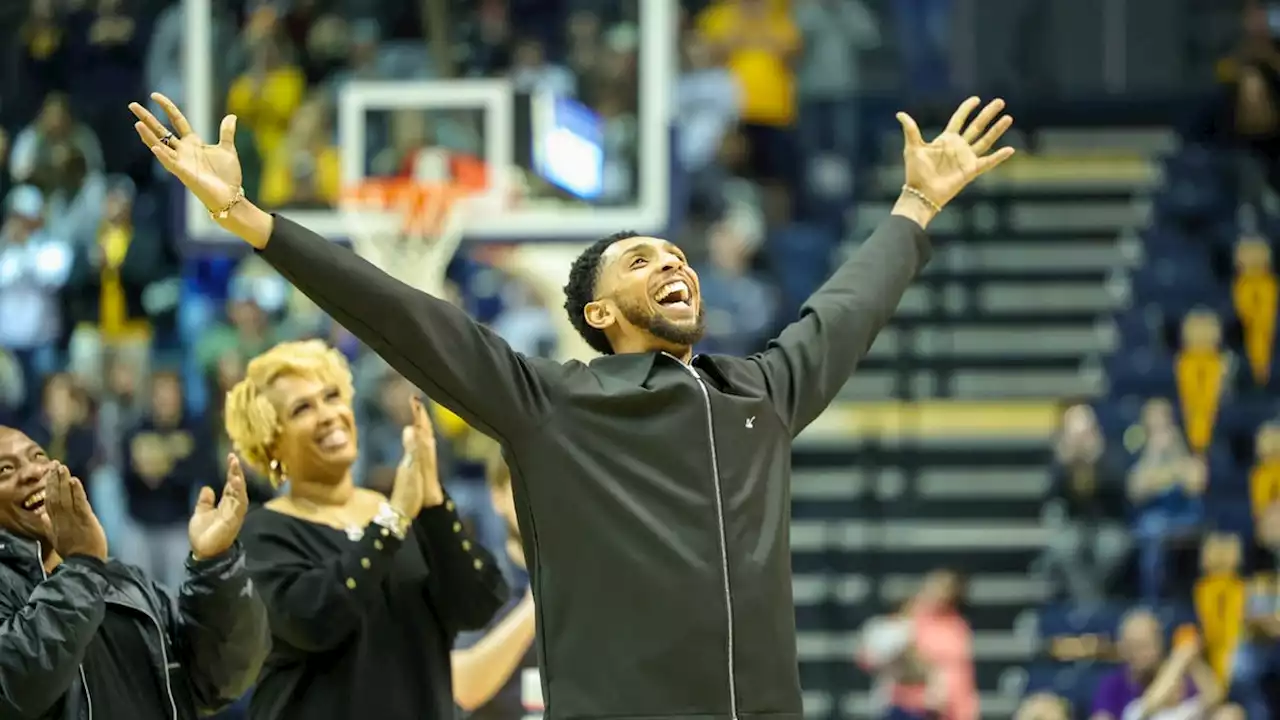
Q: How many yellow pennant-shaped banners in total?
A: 4